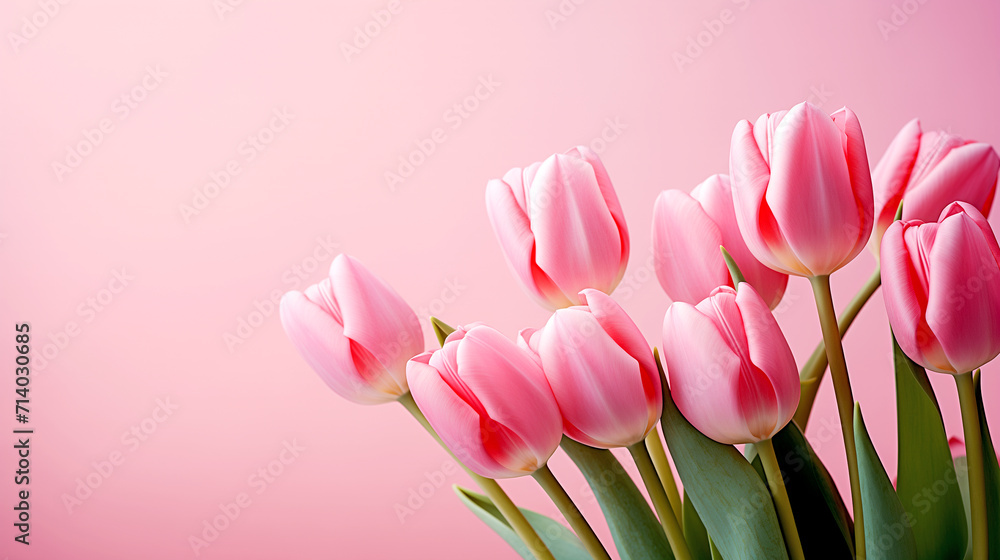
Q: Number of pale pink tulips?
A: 9